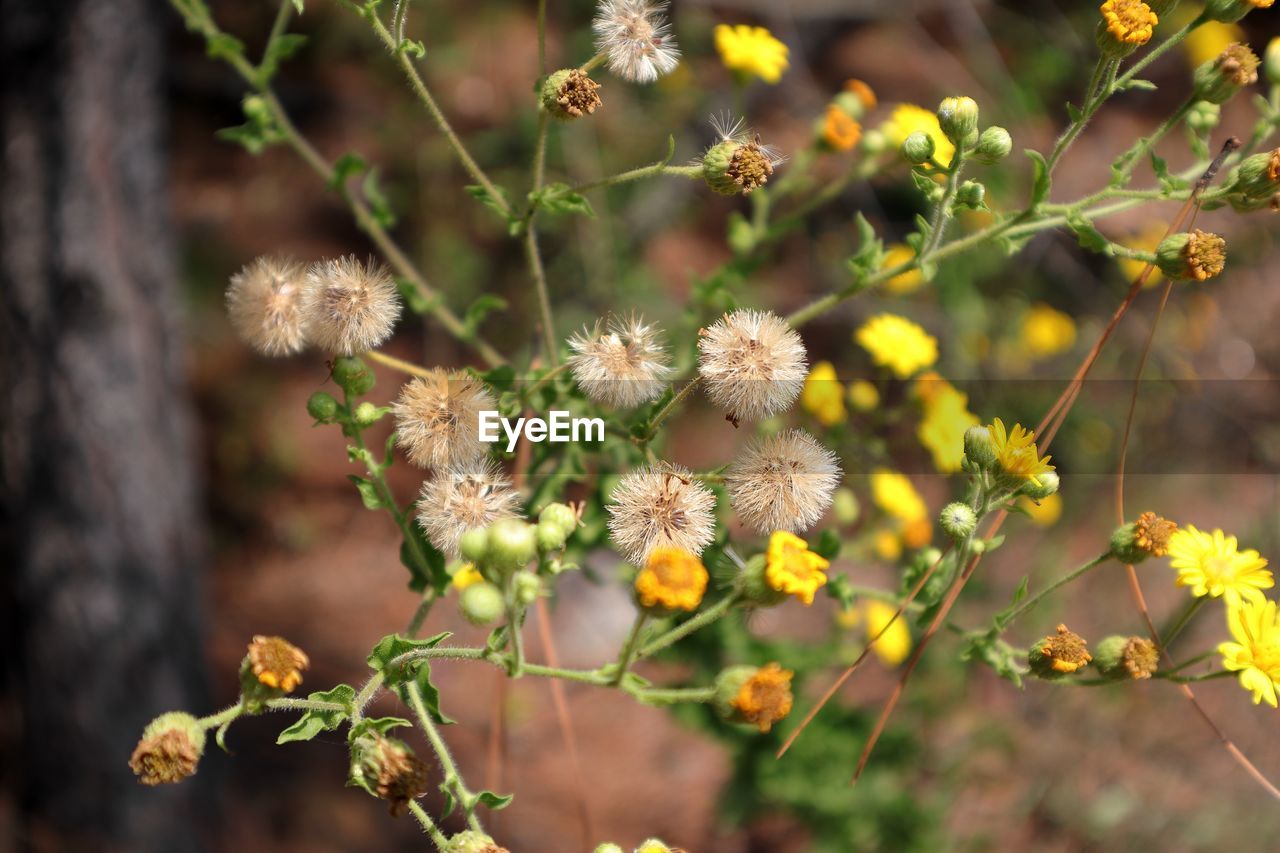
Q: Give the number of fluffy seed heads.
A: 9